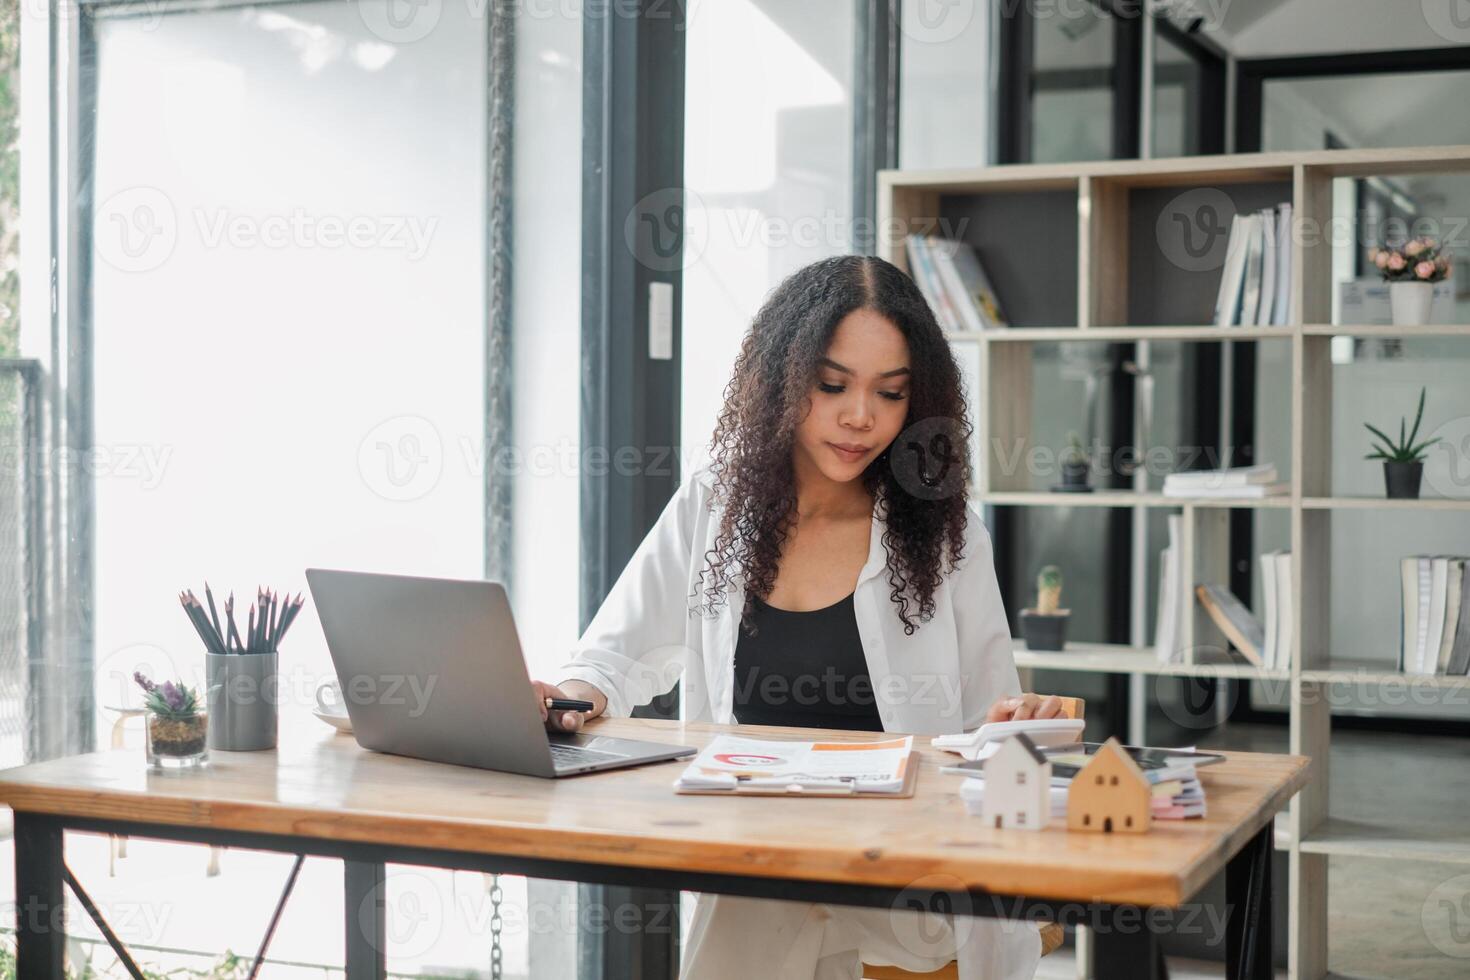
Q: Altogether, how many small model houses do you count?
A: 2